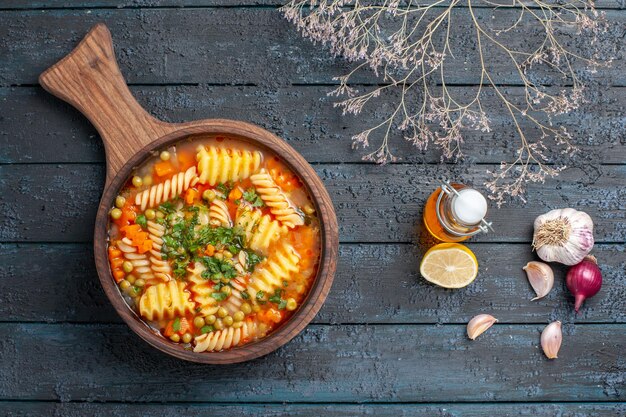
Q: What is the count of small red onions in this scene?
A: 1